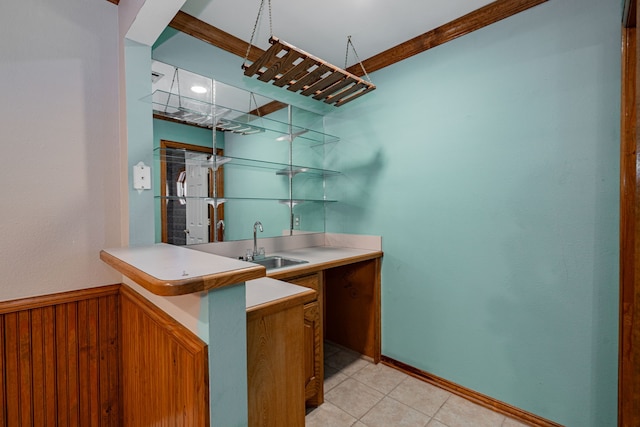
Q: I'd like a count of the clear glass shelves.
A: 3